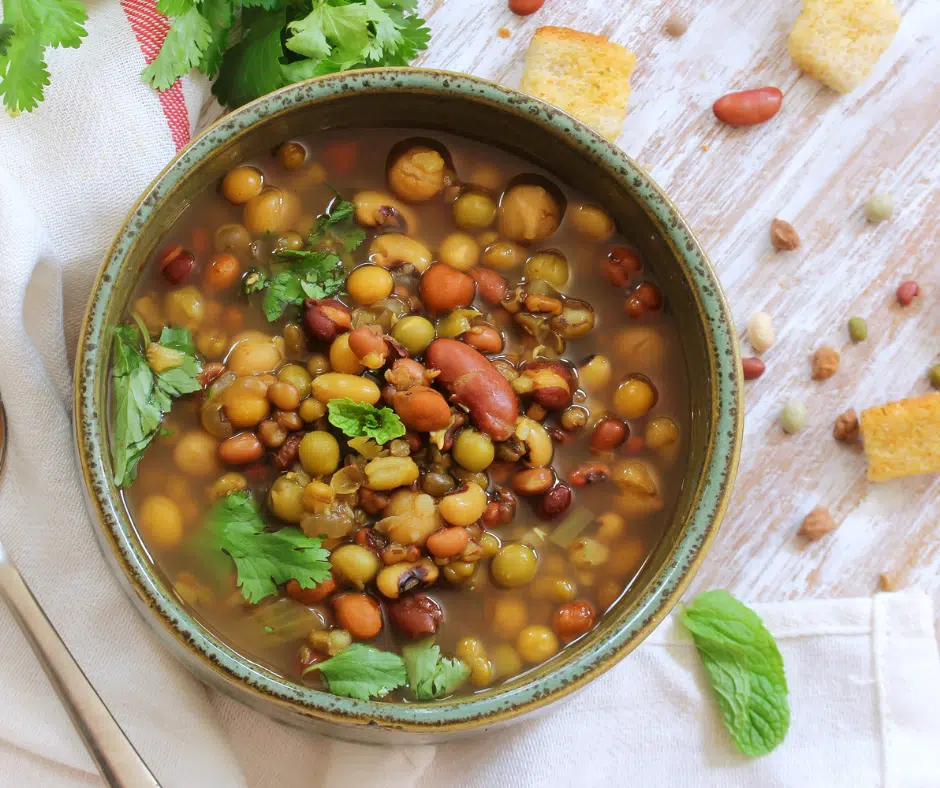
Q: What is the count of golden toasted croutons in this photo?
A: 3